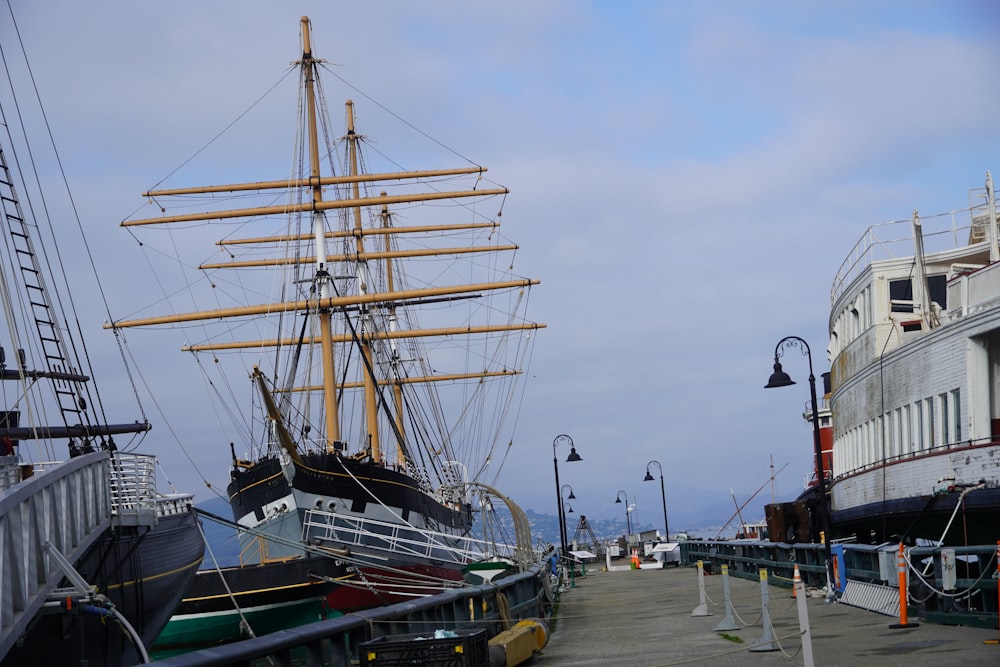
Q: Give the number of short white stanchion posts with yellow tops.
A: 3